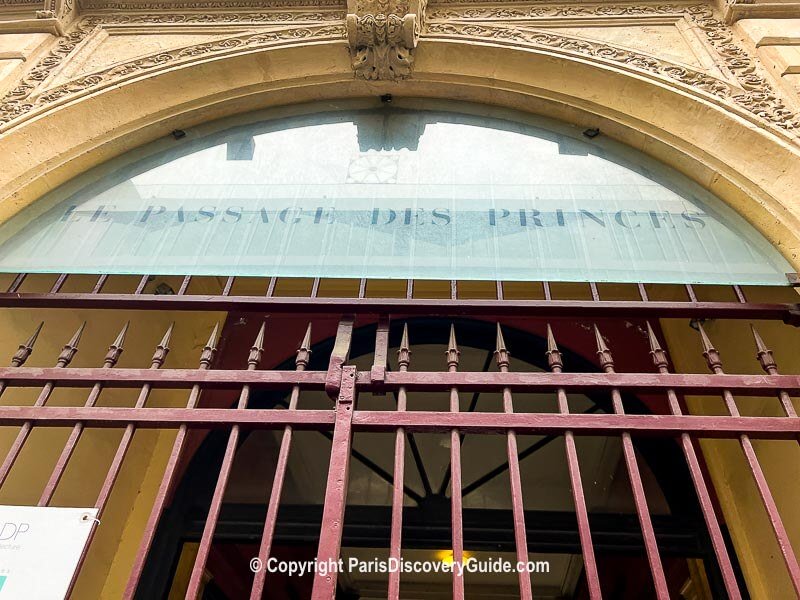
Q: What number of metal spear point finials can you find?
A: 15